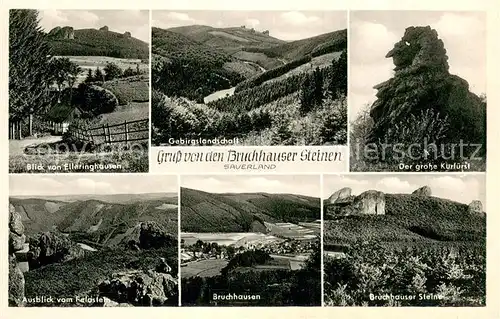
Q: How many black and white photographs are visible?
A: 6